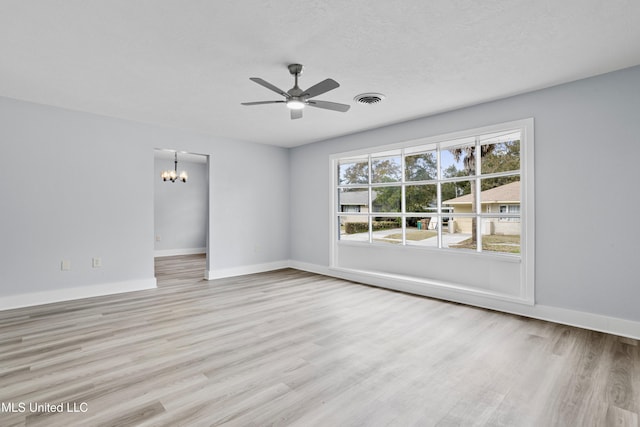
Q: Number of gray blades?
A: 5